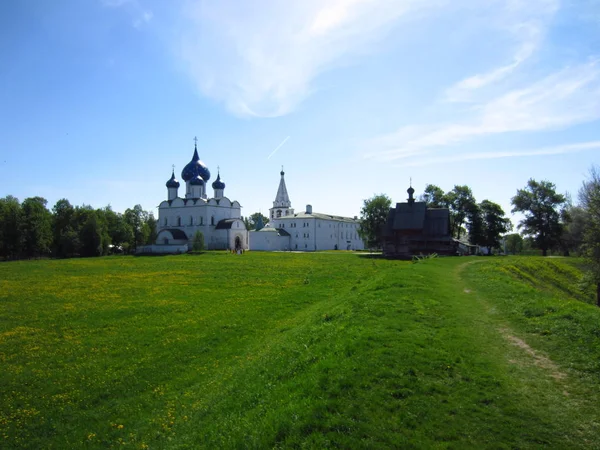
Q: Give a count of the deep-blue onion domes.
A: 4